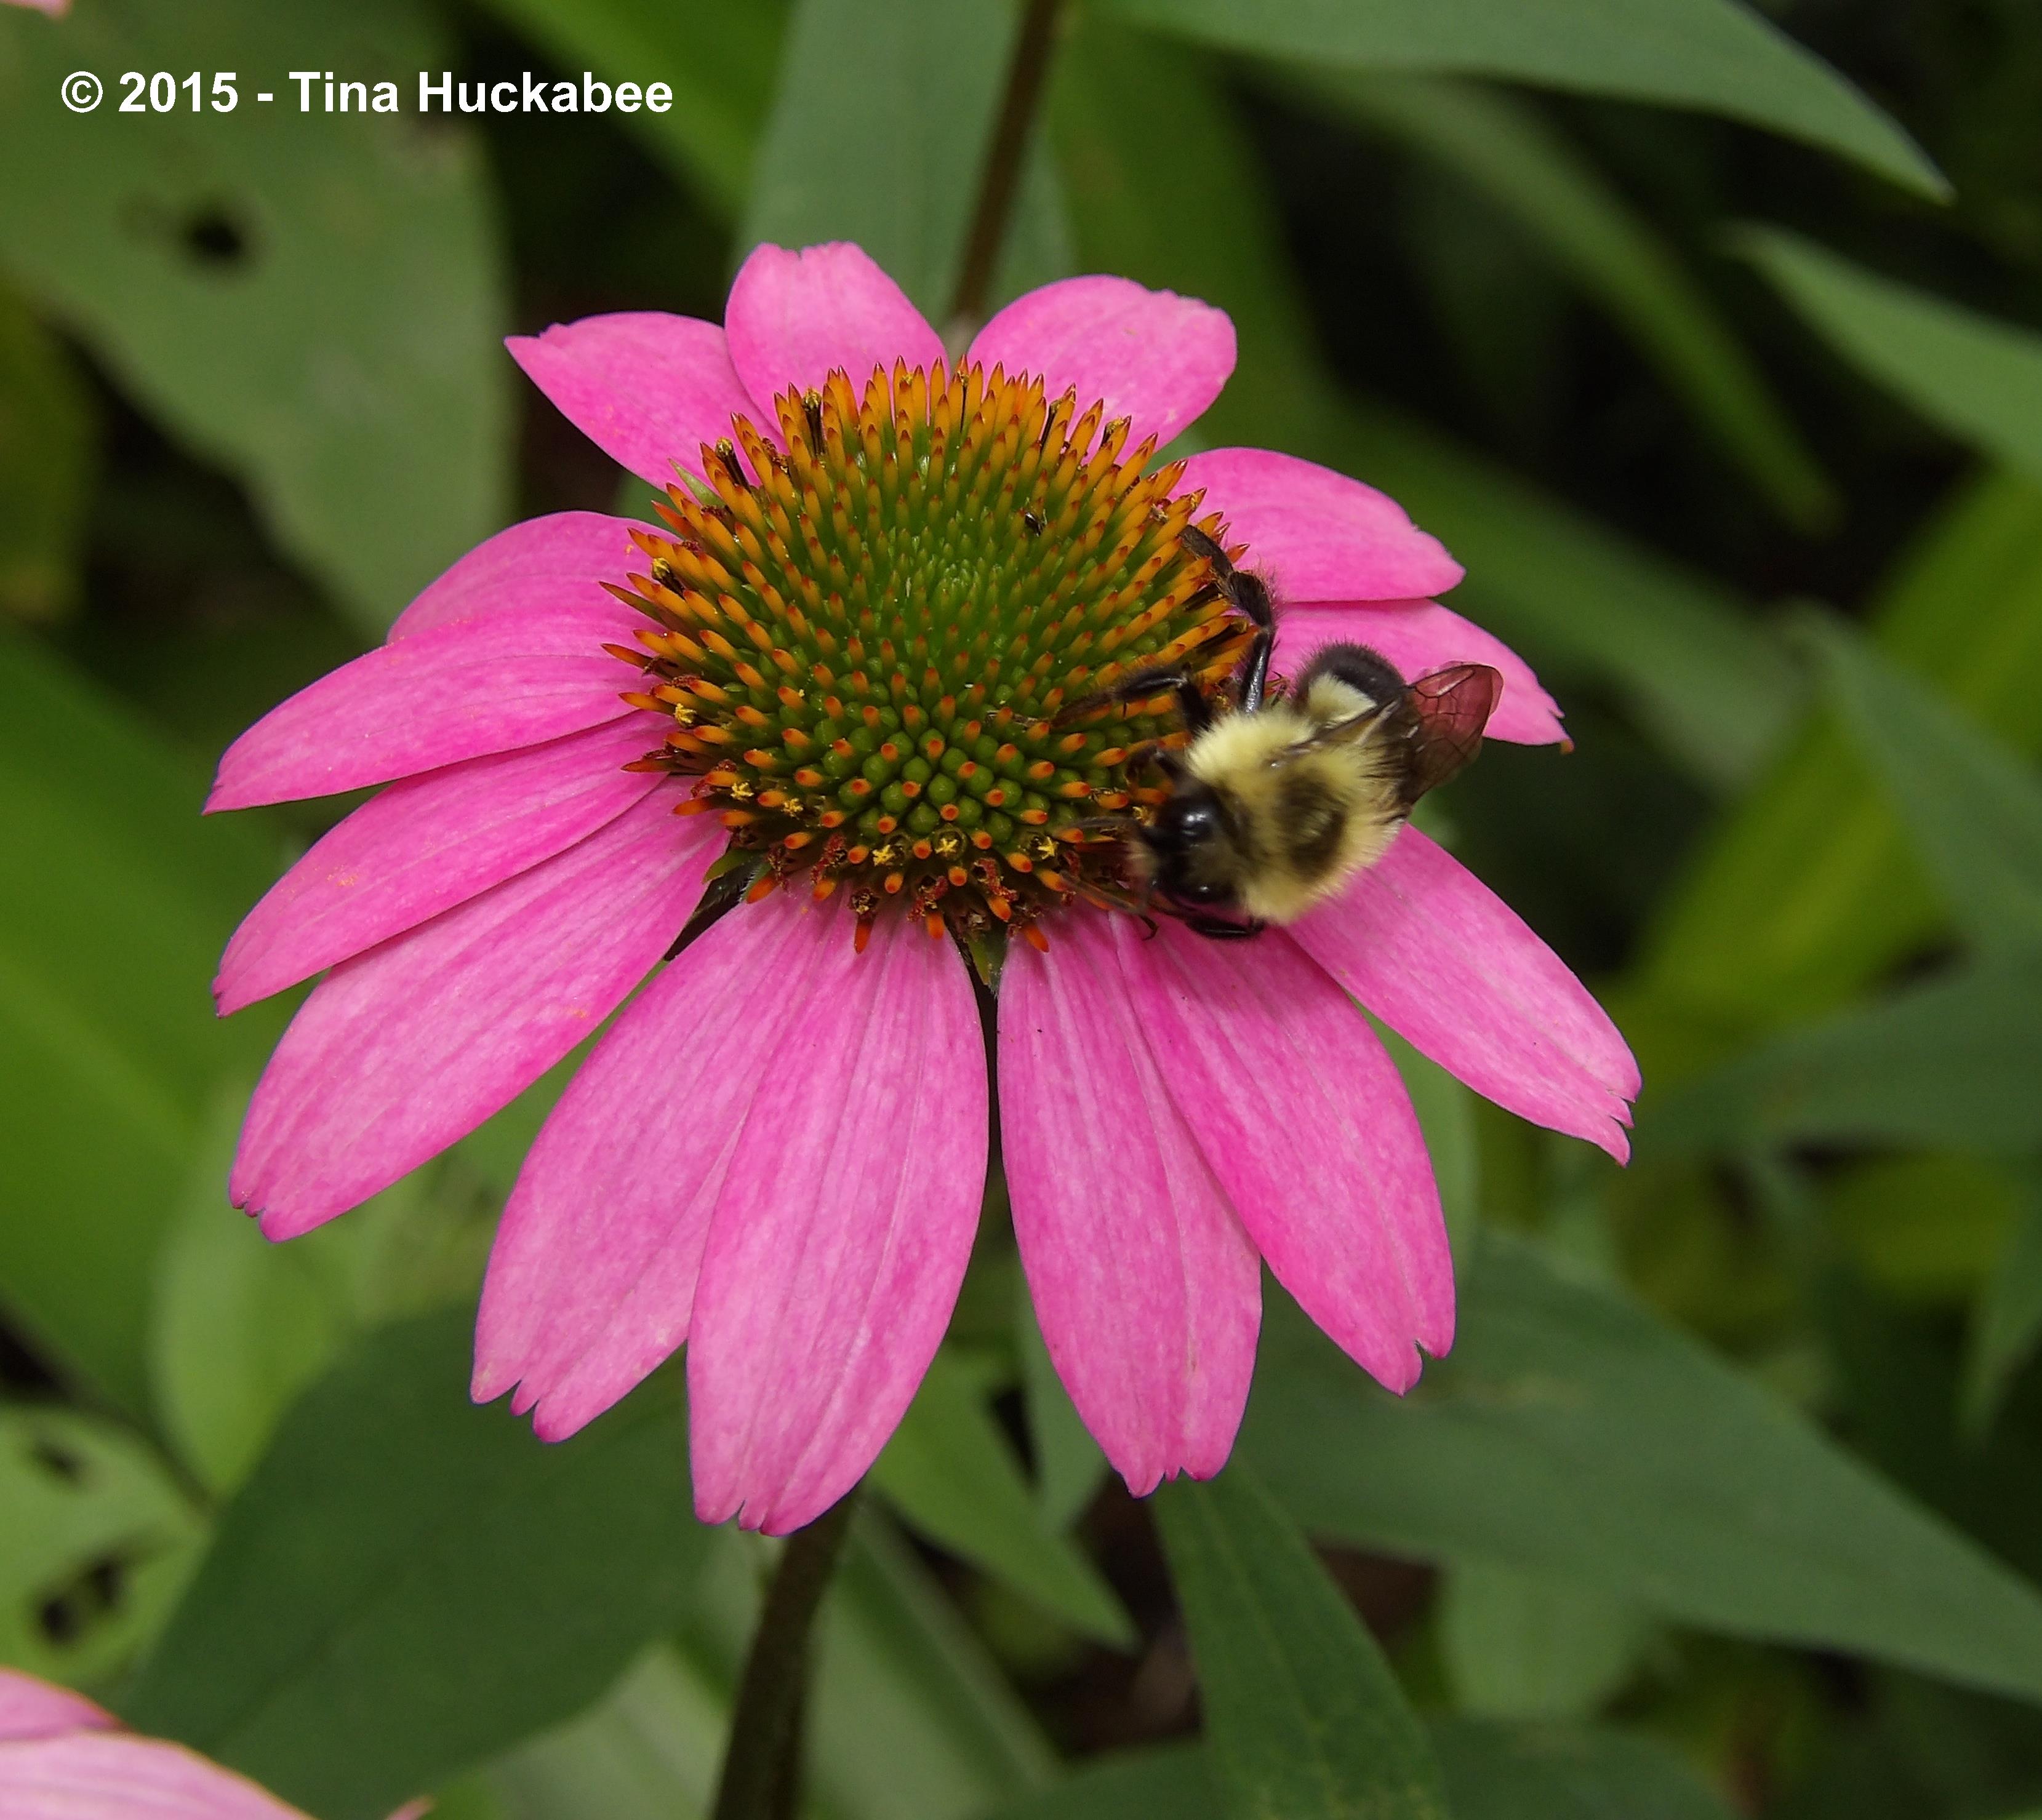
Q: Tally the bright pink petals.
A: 14